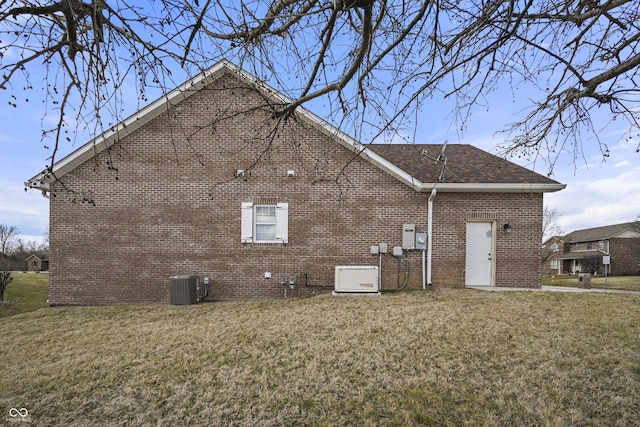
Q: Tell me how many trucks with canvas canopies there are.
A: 0